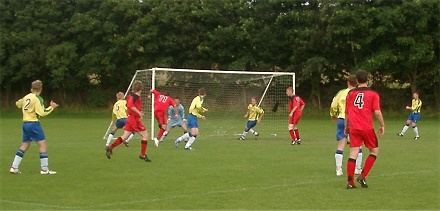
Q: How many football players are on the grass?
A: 11